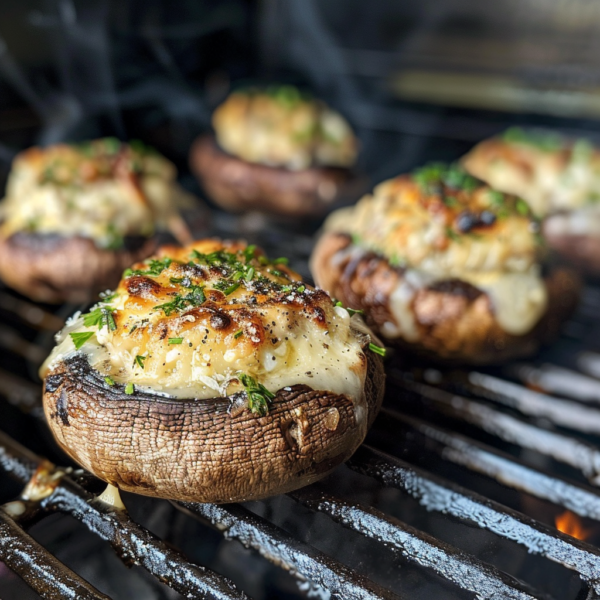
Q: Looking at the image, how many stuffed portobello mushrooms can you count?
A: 5